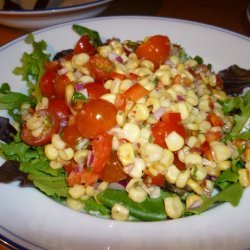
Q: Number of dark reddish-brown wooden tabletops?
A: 1